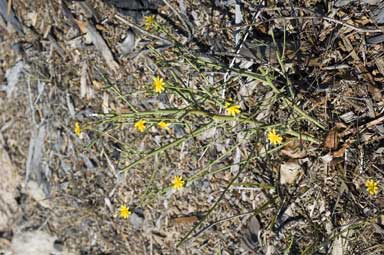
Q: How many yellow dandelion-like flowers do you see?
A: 10